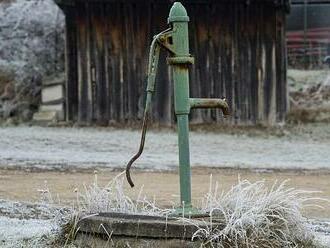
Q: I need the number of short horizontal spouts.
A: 1